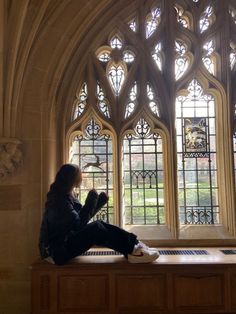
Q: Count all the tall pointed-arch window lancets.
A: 3